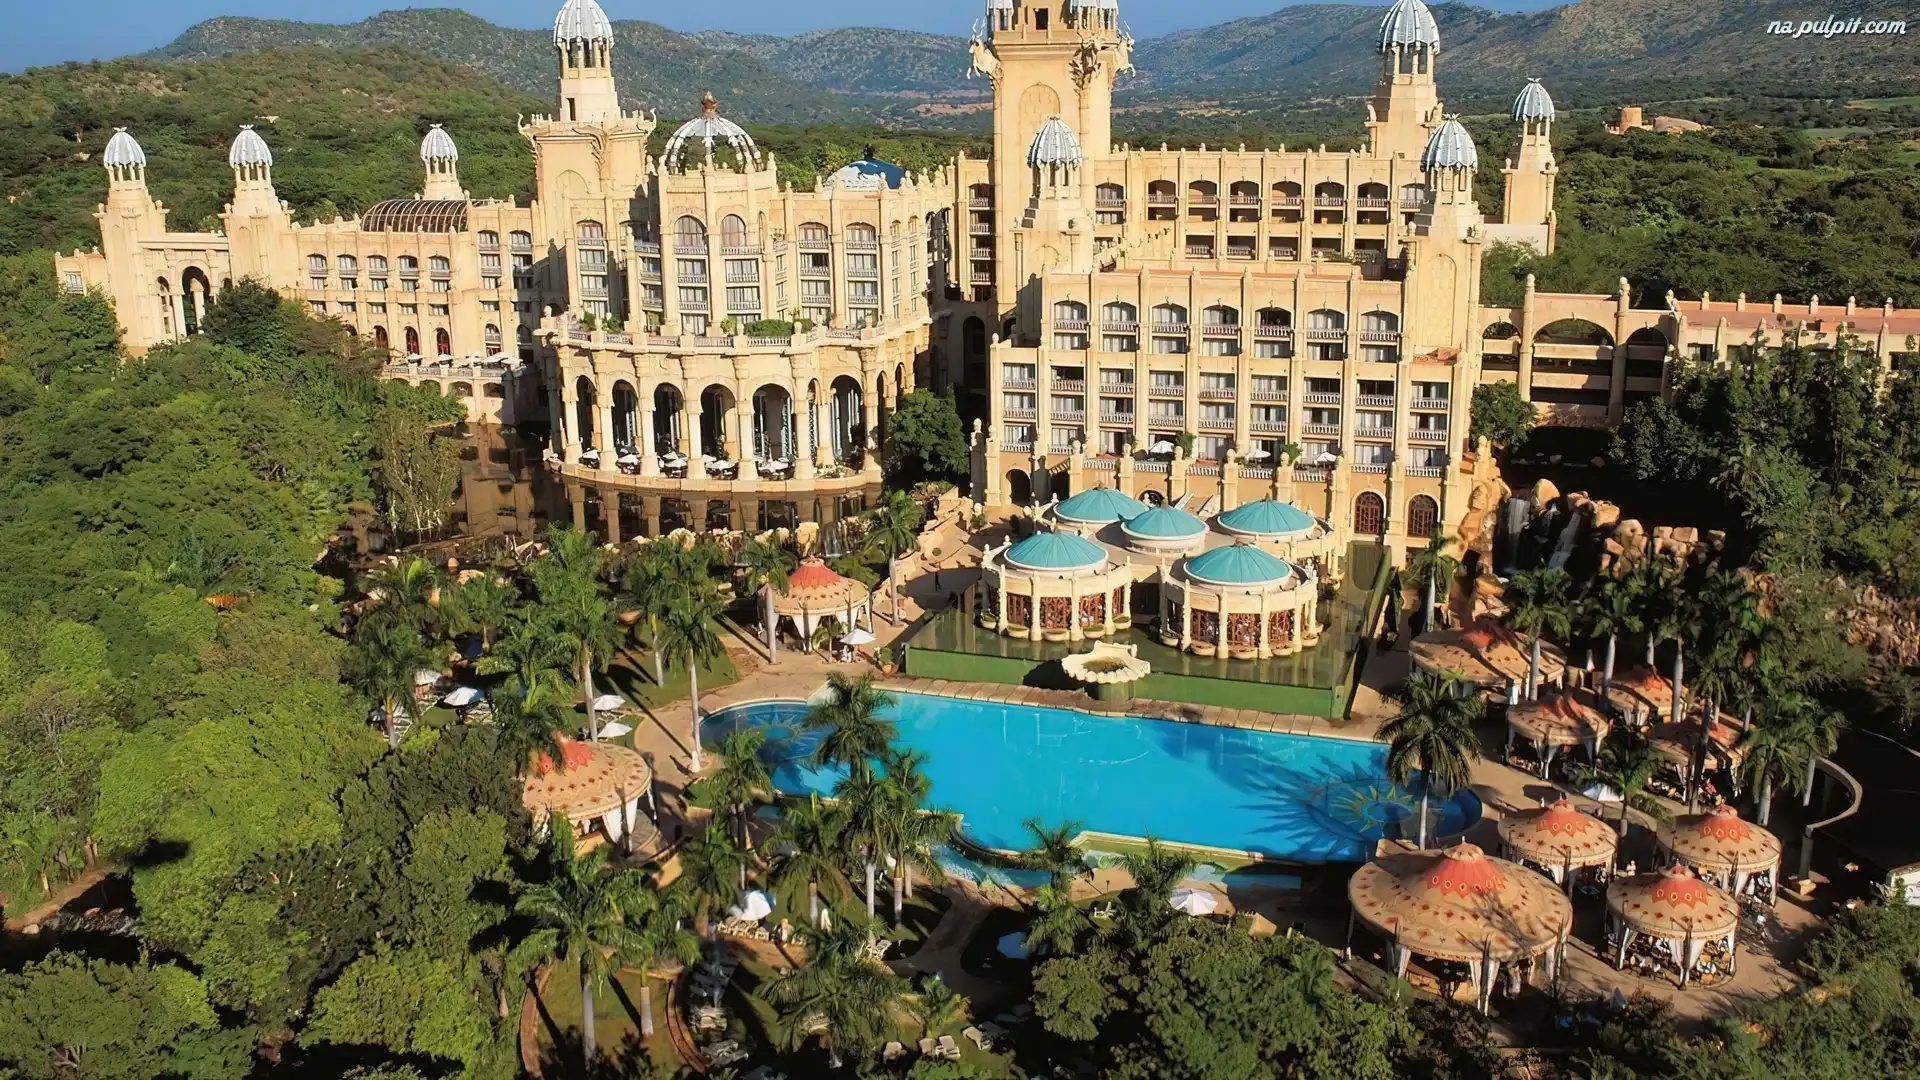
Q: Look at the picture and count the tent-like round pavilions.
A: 10